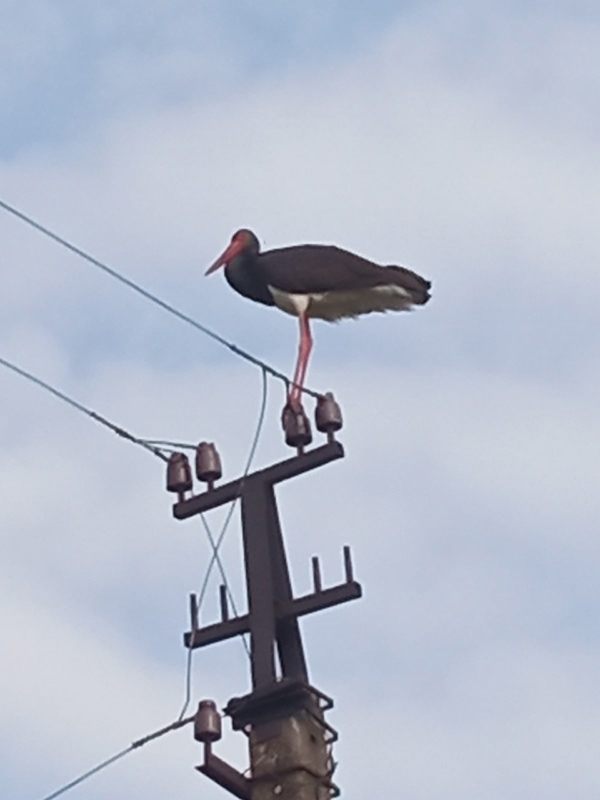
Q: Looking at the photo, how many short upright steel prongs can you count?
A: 4